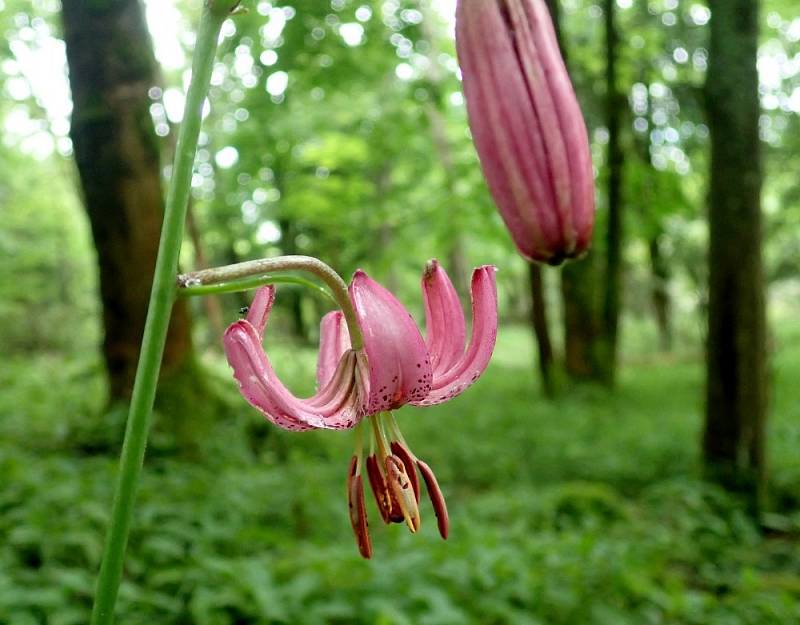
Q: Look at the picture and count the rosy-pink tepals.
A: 6